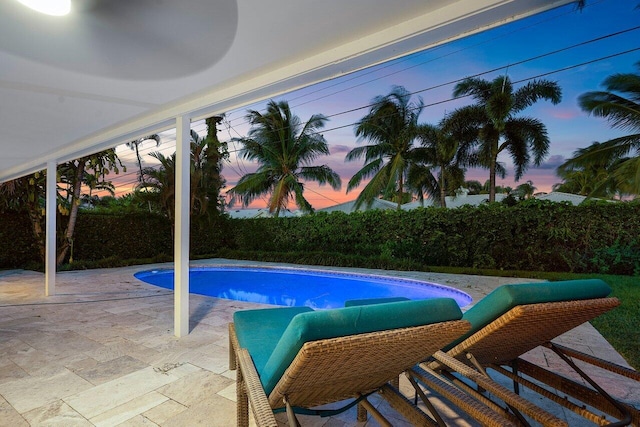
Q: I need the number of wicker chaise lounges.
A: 2